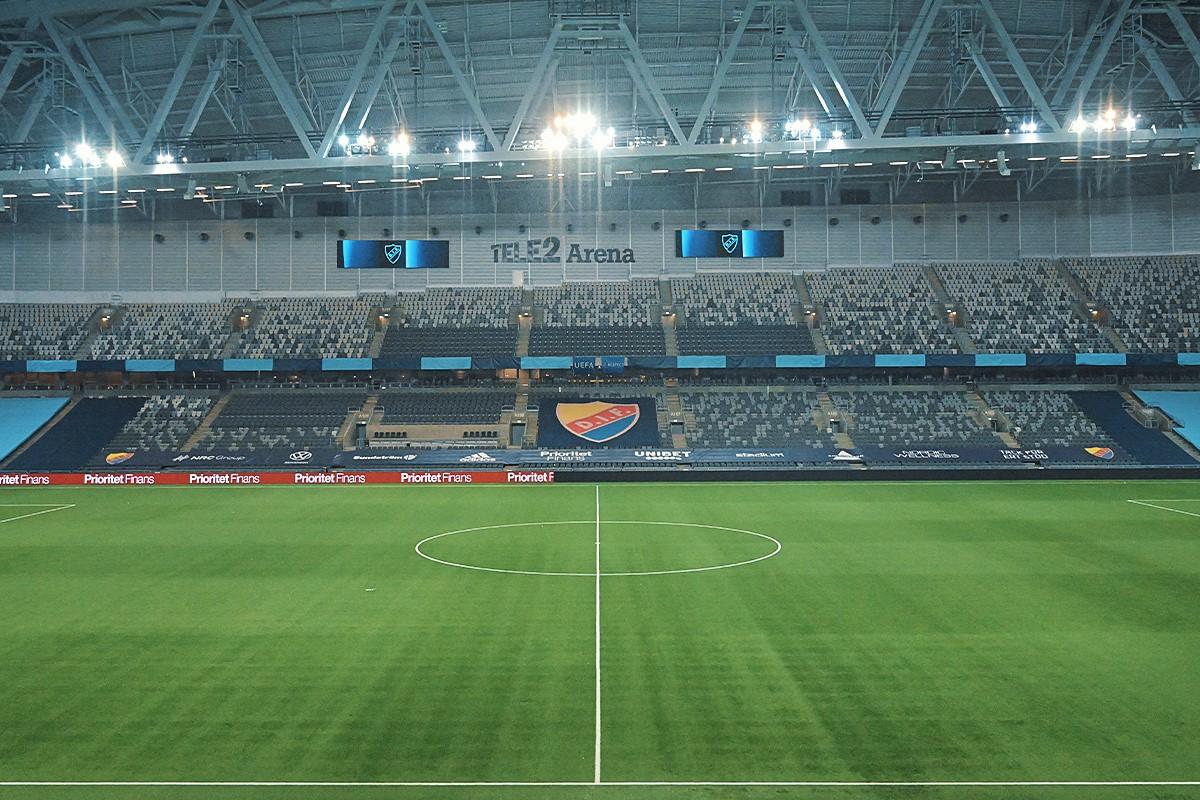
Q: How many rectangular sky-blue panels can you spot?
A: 12